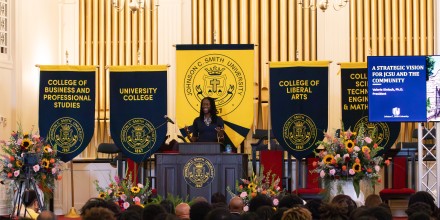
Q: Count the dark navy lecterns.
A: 1